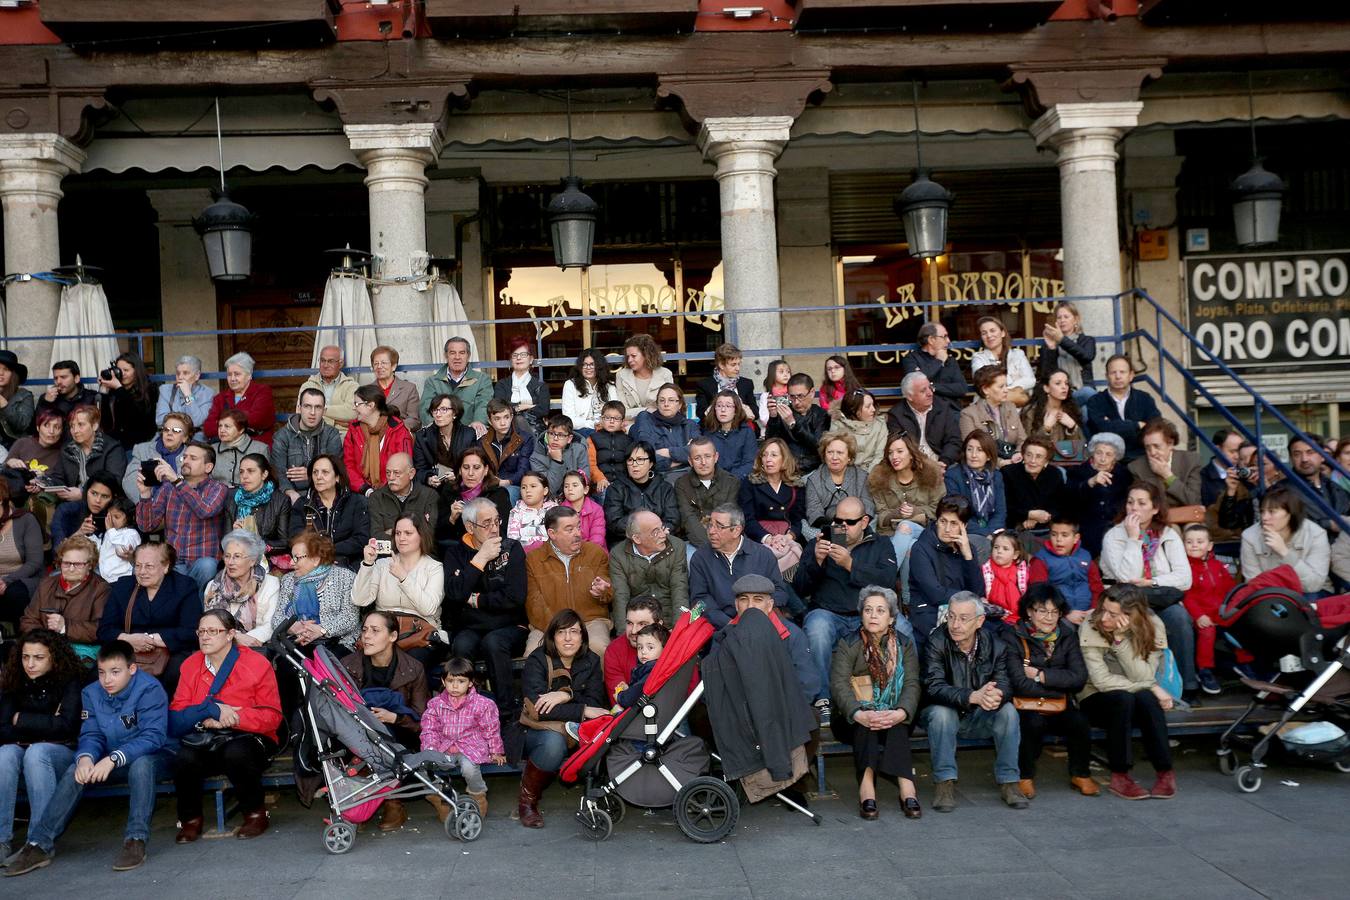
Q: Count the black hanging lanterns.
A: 4